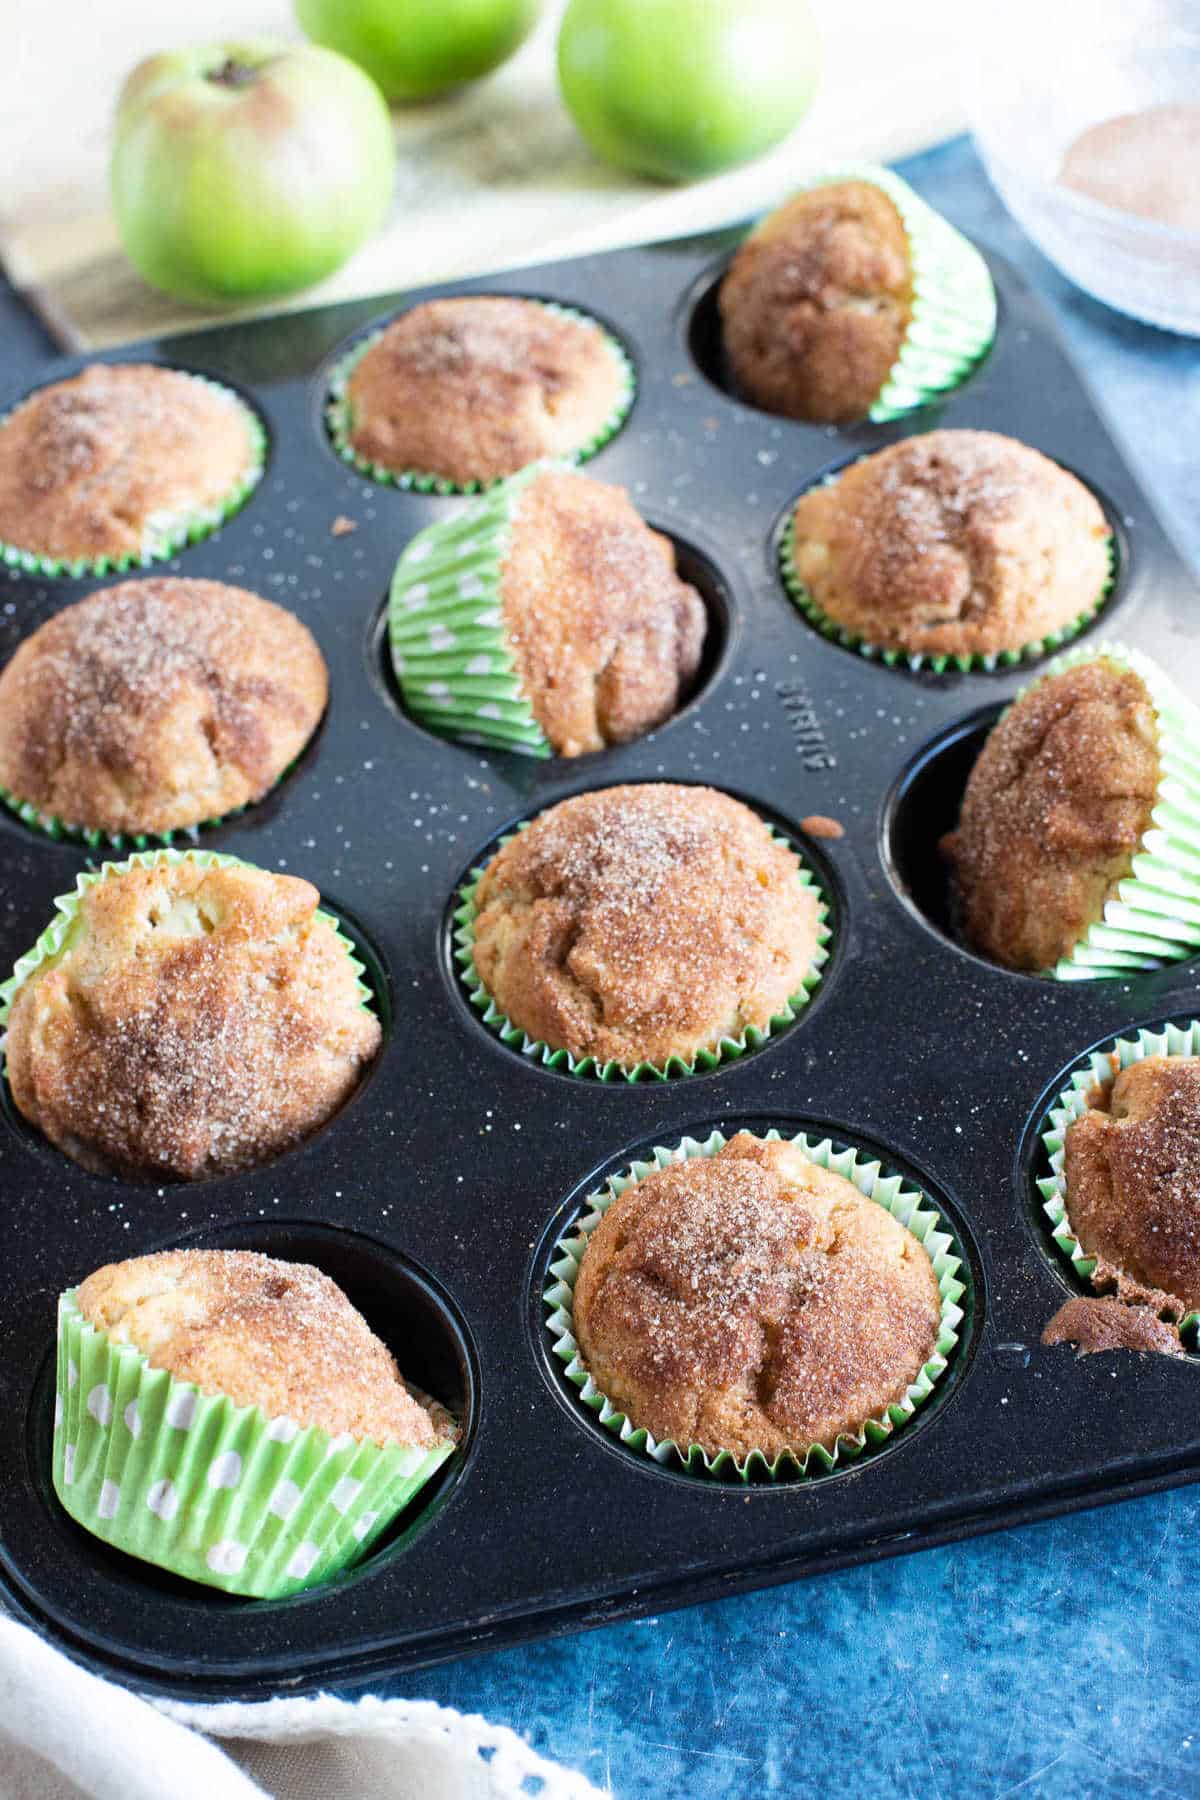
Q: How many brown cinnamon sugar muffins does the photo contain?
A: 12